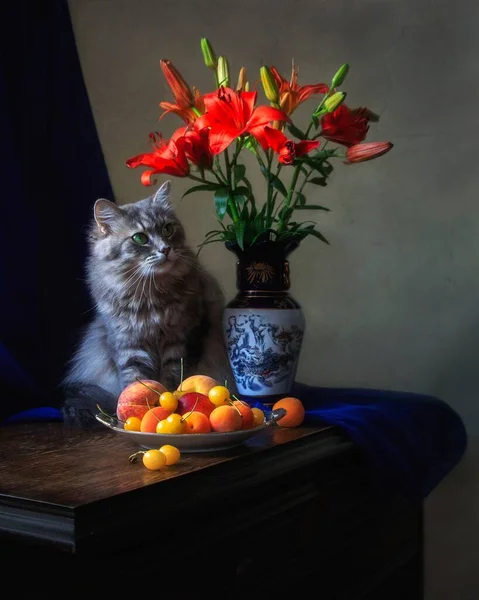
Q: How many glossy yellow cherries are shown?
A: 8